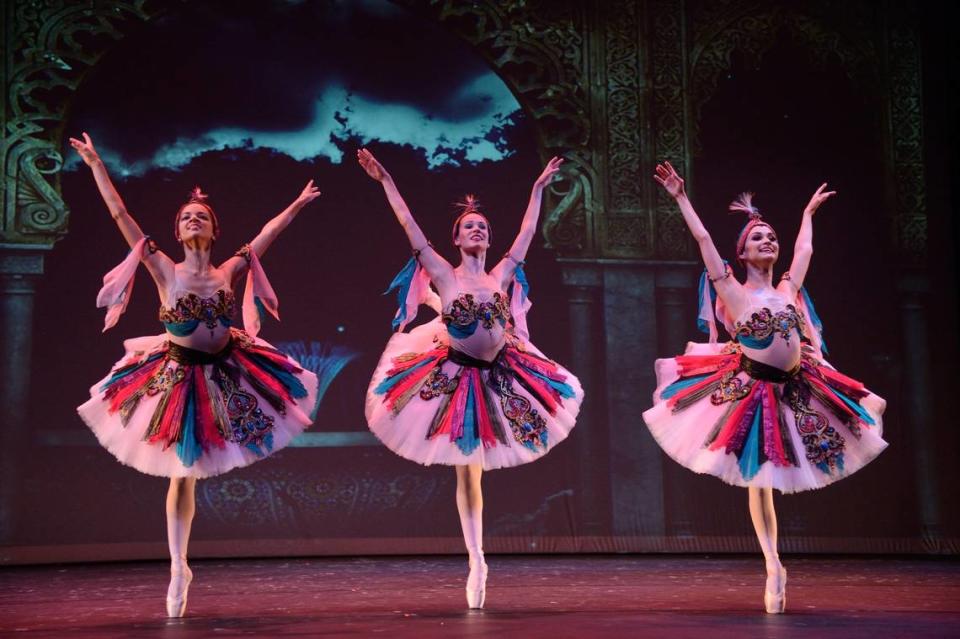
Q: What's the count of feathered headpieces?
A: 3